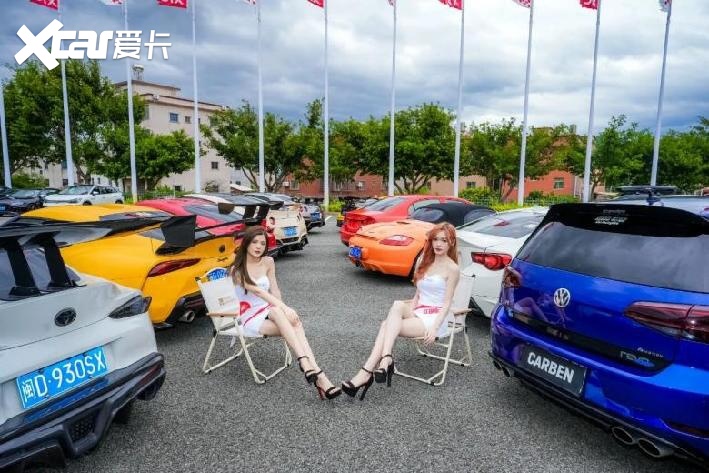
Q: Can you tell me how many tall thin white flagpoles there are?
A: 11